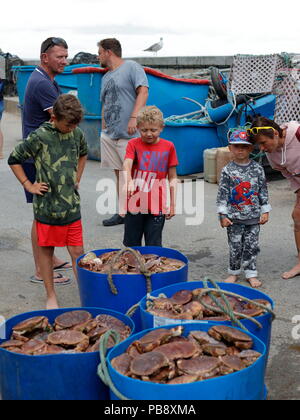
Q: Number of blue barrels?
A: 4